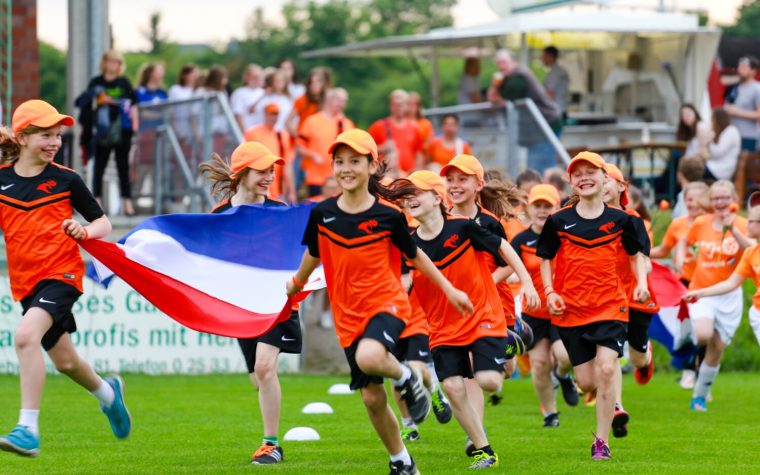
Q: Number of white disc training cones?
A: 3